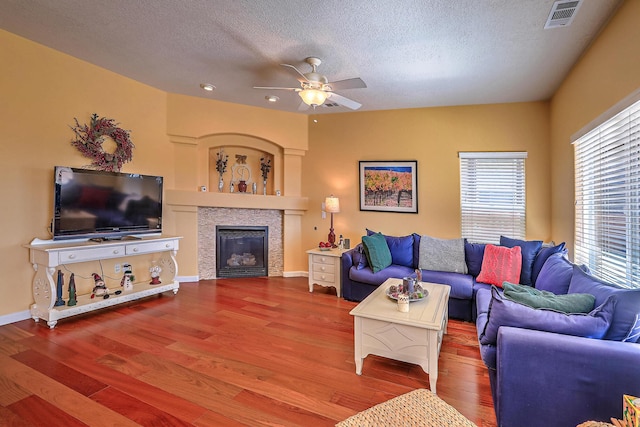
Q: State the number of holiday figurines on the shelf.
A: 5